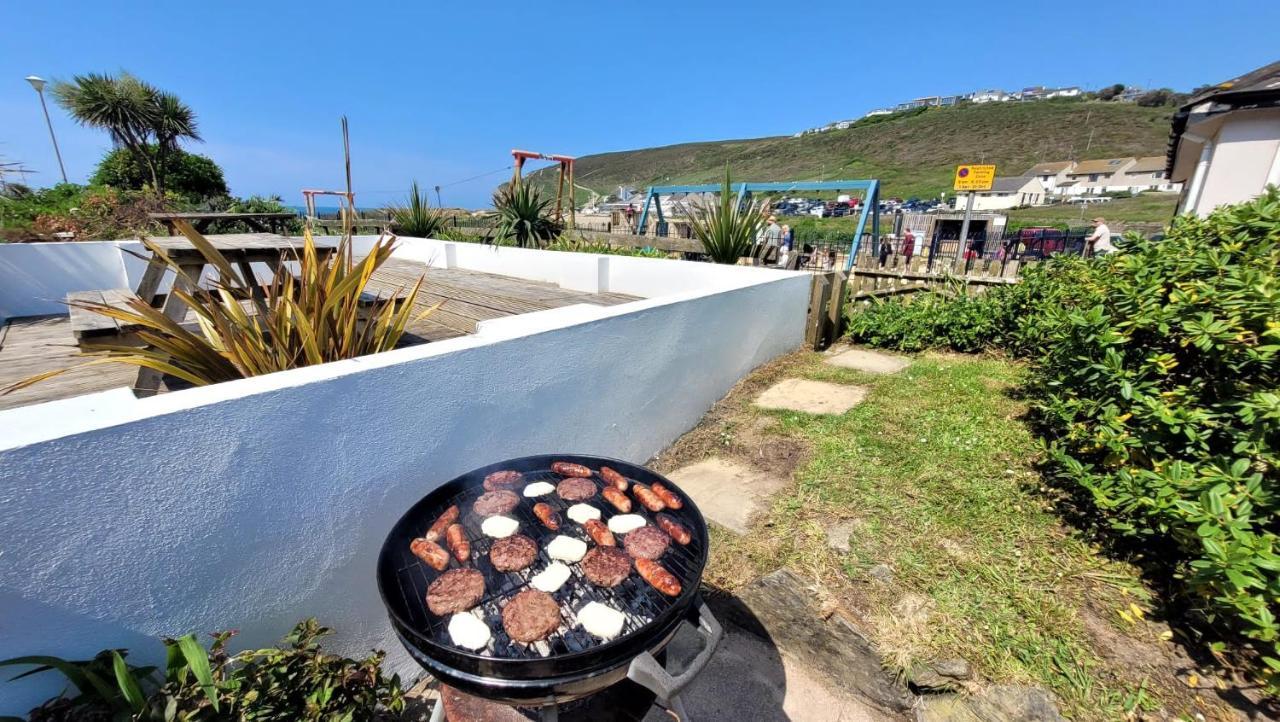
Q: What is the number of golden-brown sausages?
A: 12